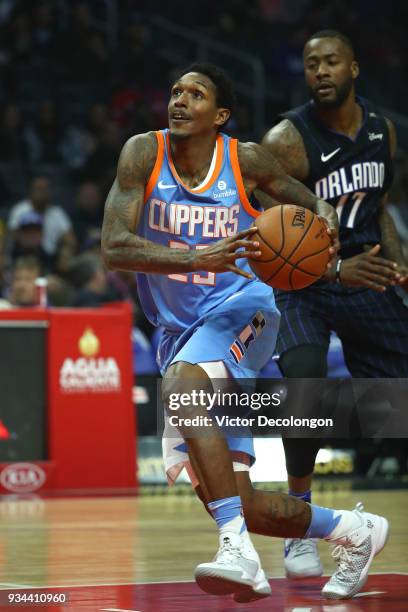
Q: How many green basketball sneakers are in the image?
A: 0